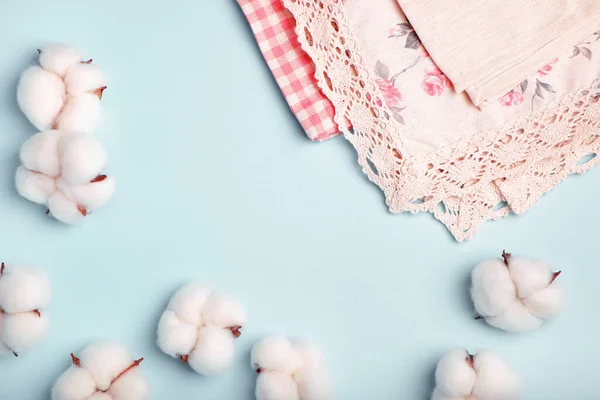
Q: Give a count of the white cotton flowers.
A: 8